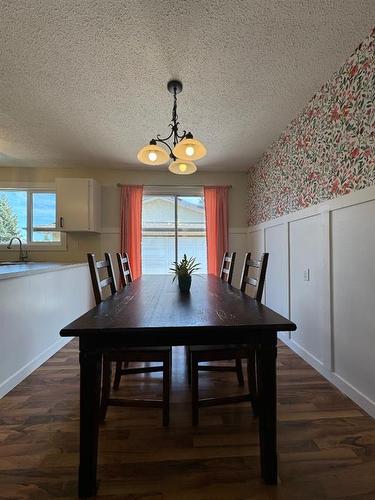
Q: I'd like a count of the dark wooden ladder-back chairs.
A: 4